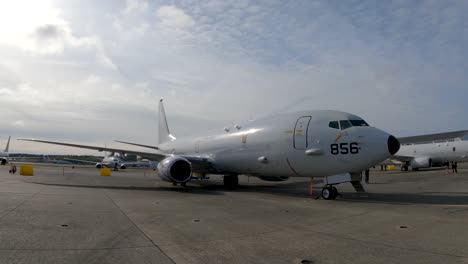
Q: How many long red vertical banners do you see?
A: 1